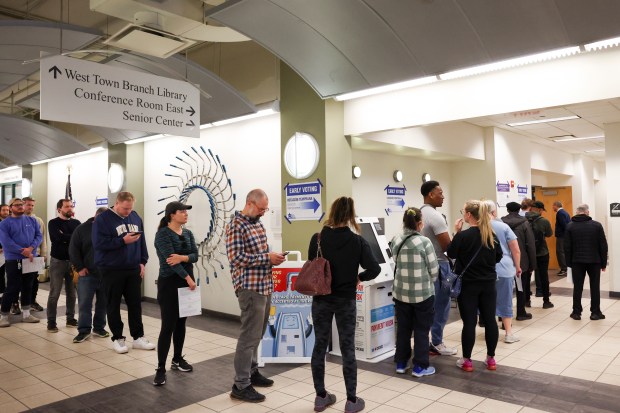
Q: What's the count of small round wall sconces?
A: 3